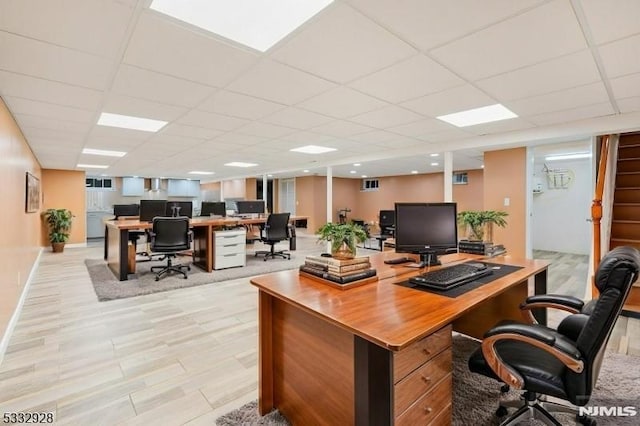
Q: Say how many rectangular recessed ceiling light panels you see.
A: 8